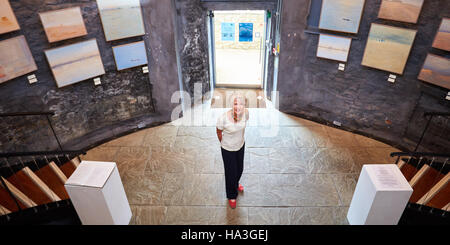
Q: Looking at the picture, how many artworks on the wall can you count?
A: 12